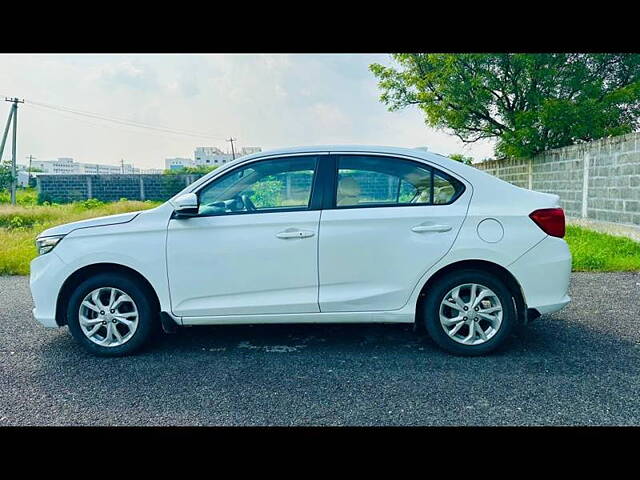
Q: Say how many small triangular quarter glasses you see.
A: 1